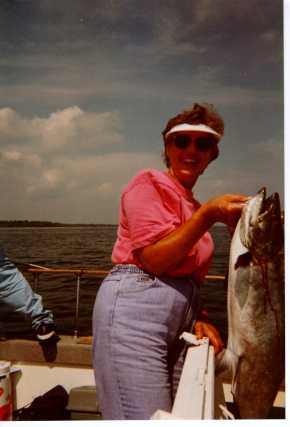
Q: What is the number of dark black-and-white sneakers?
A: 1